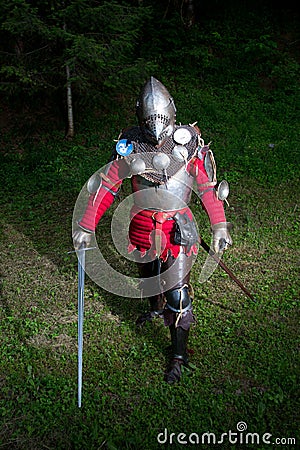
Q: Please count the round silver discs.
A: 6